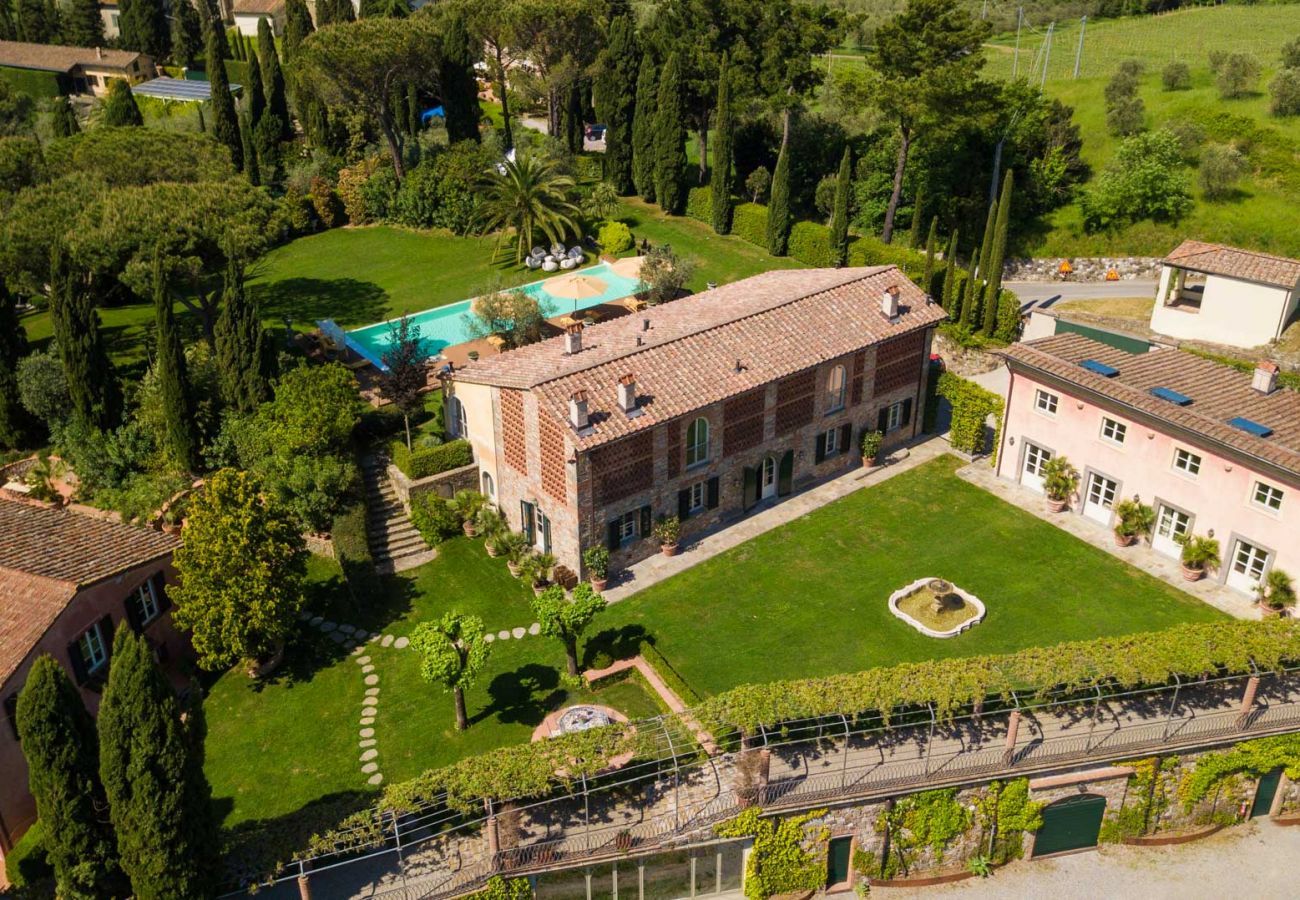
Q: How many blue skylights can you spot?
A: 3